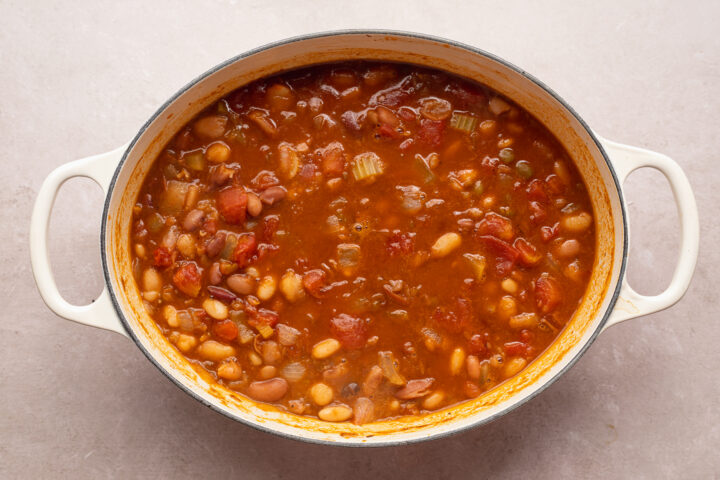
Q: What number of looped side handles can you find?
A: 2